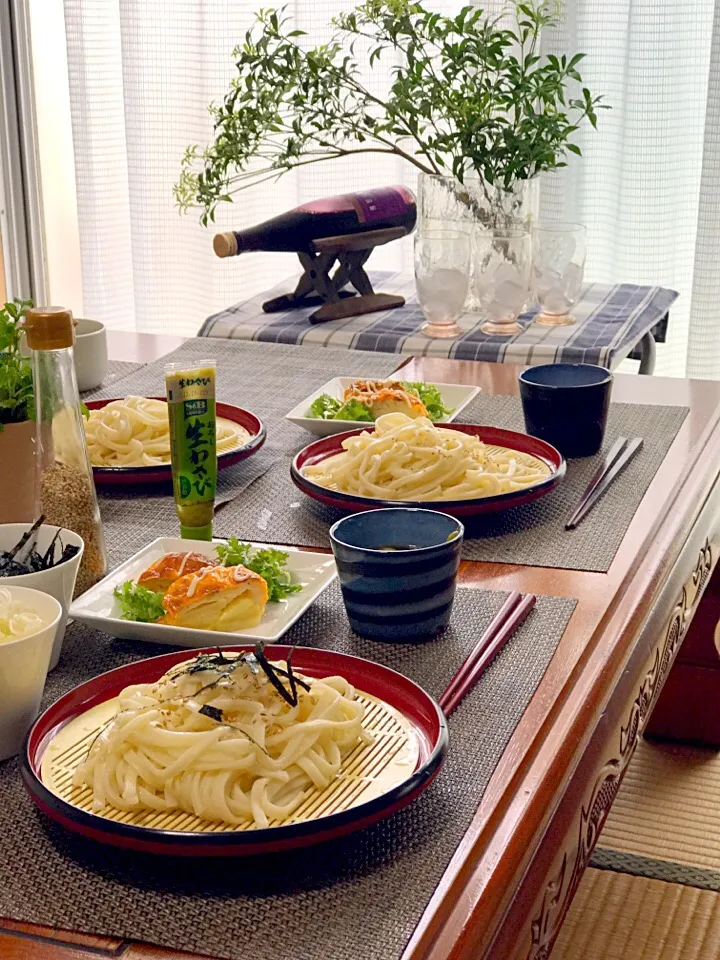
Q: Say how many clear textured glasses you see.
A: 3